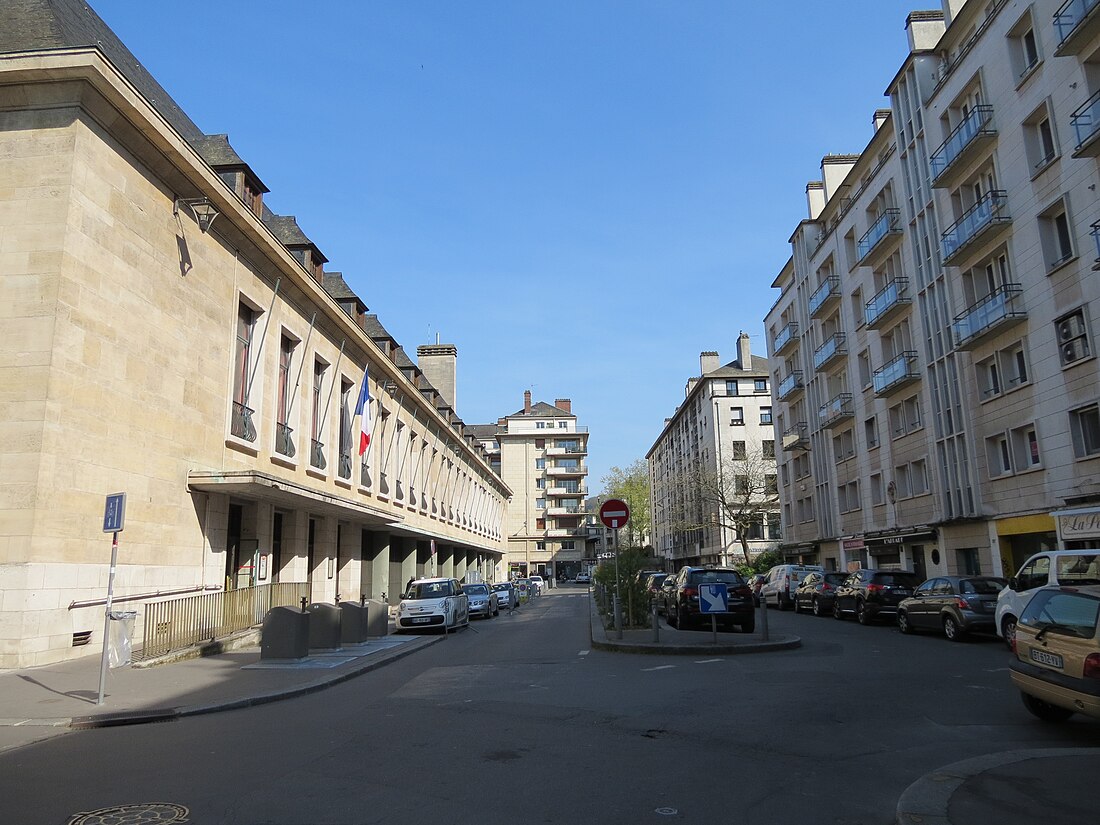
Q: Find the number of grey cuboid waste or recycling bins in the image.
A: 4